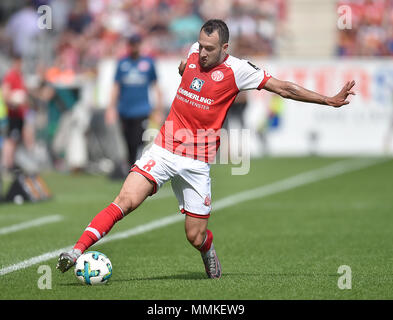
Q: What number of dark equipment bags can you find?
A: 1